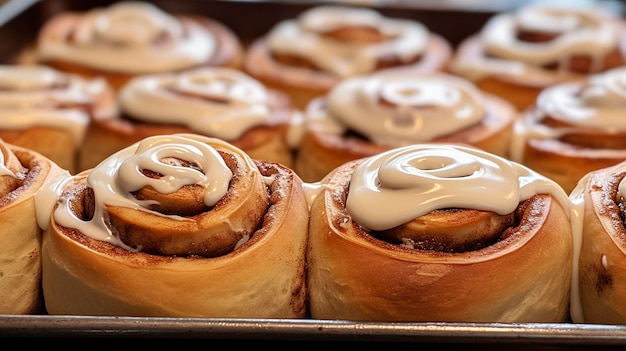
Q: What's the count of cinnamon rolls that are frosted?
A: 11